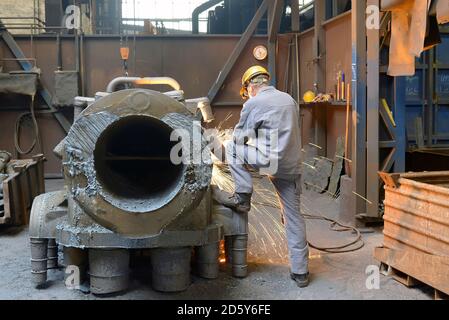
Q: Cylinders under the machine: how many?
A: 7